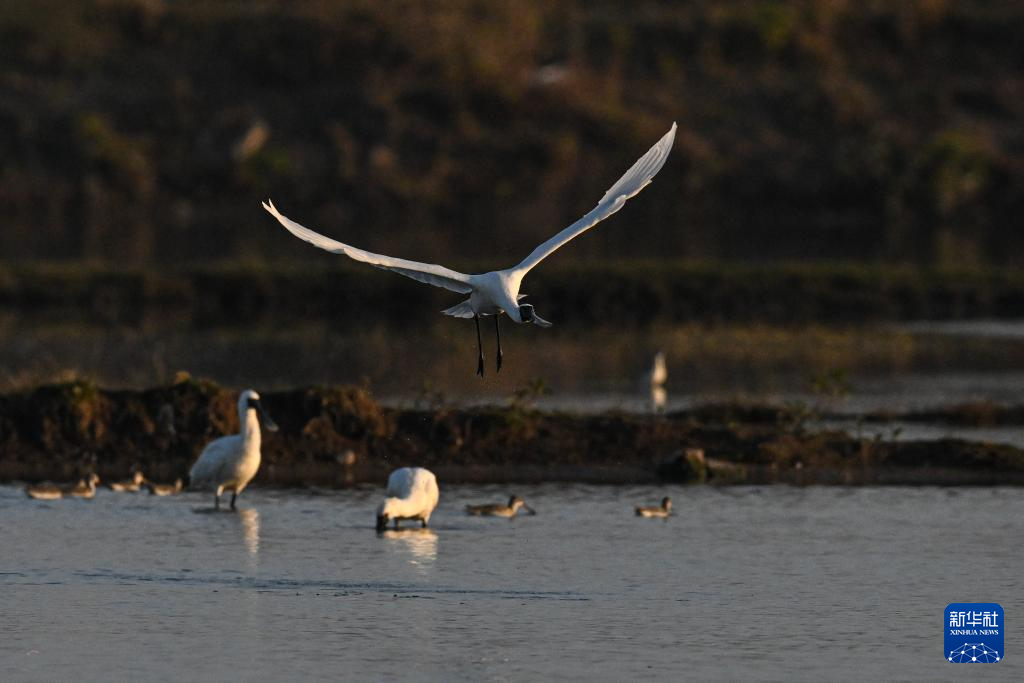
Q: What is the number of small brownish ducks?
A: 6